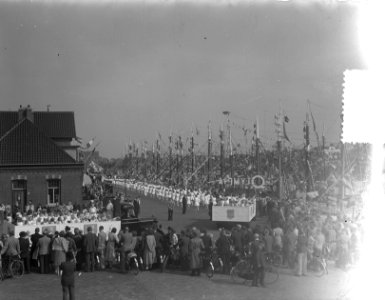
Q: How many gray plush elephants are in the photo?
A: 0